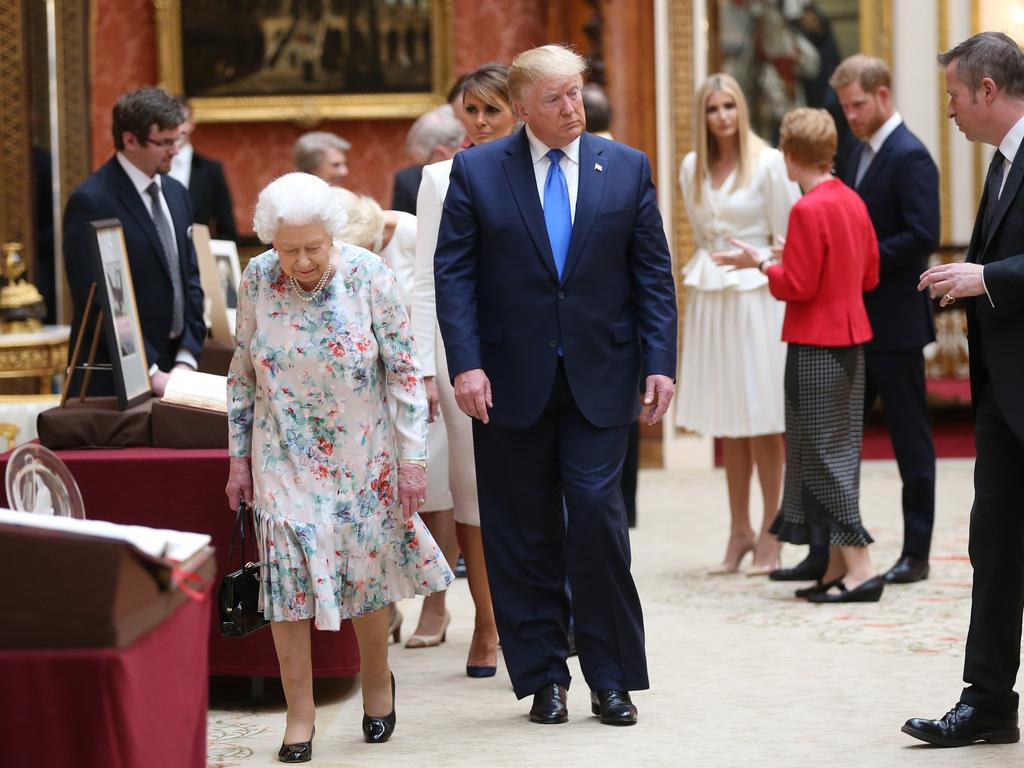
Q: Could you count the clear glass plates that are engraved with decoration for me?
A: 1